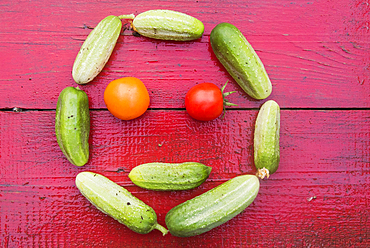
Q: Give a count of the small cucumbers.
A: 8